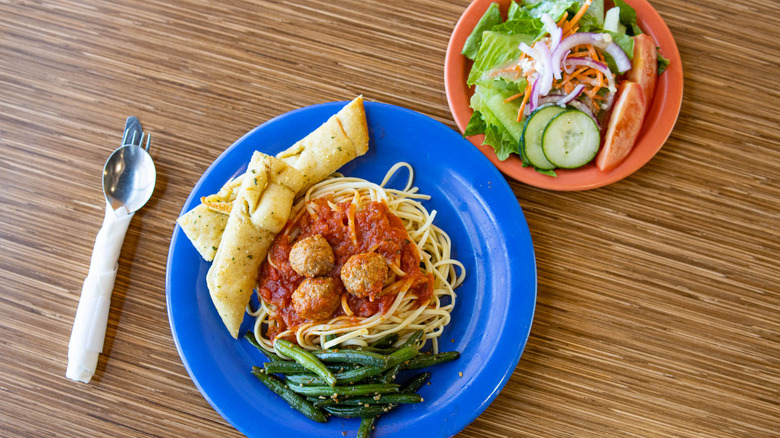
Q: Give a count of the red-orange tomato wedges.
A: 2